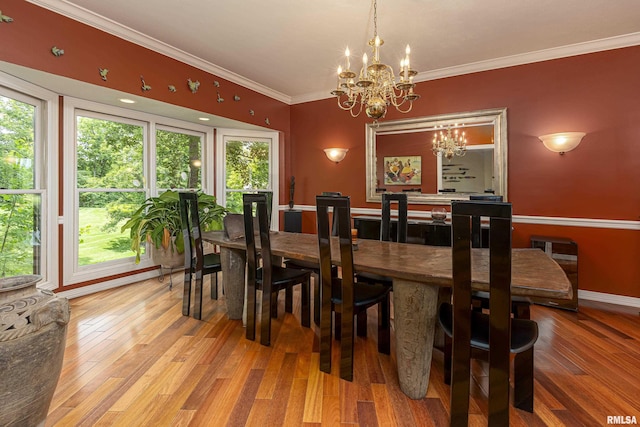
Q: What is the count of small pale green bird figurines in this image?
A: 11